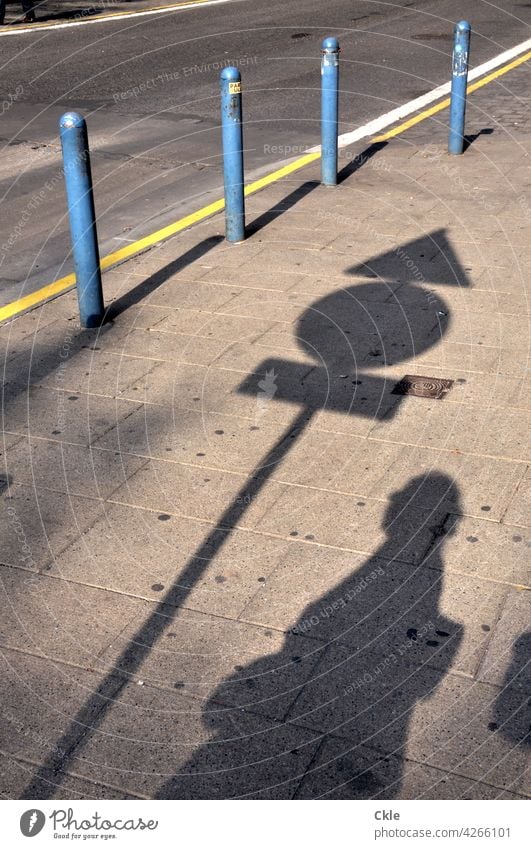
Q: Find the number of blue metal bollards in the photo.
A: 4